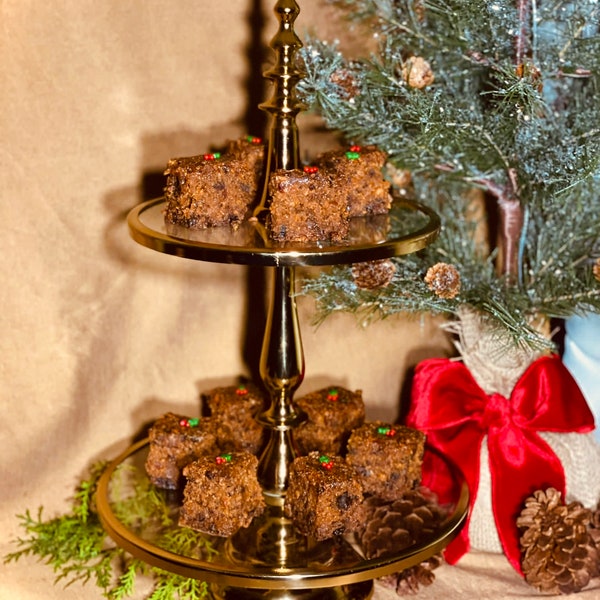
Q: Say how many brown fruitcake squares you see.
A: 10